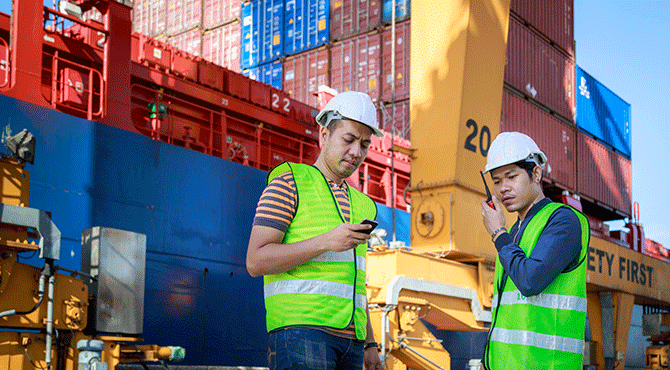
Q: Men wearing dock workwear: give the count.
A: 2